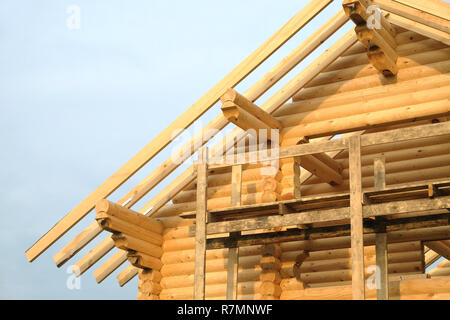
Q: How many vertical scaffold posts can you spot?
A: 4